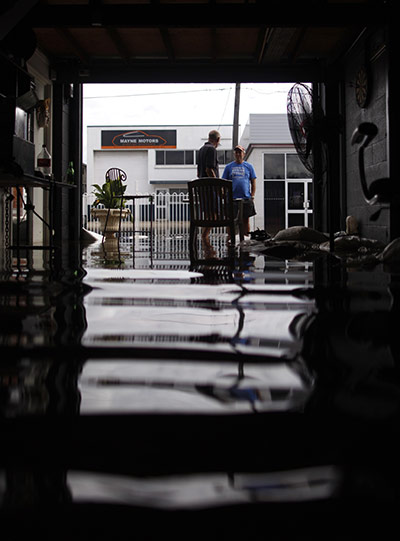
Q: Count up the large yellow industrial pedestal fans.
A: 0